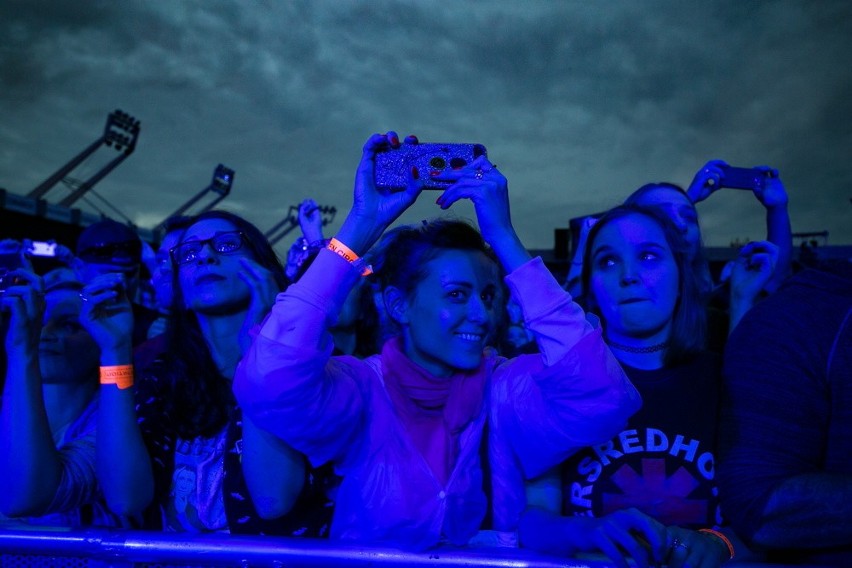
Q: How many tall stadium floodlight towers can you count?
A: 3